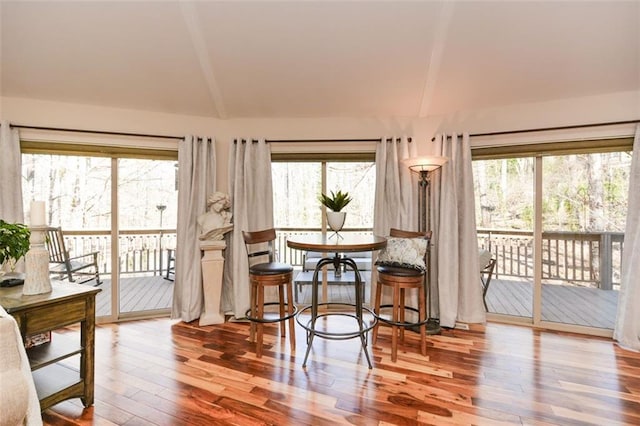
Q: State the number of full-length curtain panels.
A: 6